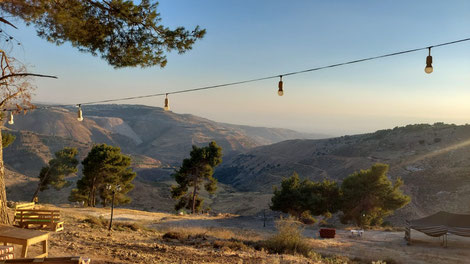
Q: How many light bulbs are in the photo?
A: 5